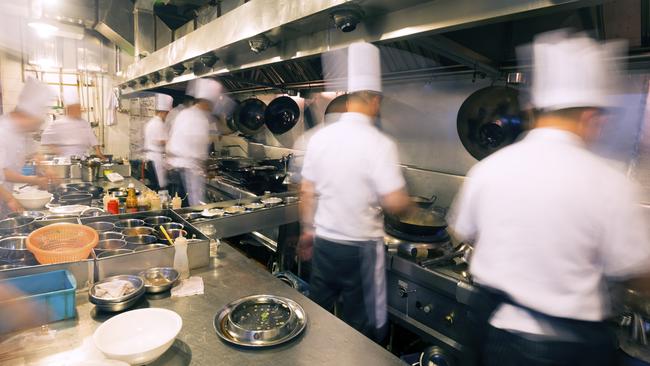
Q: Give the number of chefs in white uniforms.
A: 6